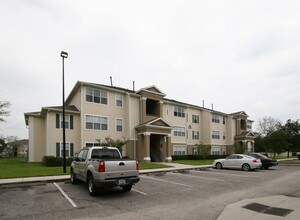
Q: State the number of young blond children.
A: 0